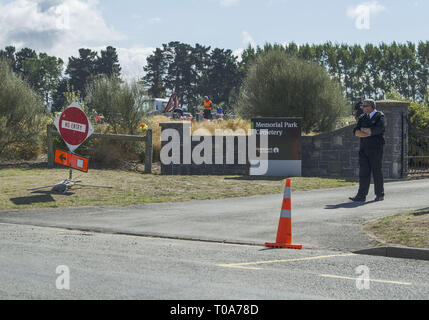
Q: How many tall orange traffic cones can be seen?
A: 1